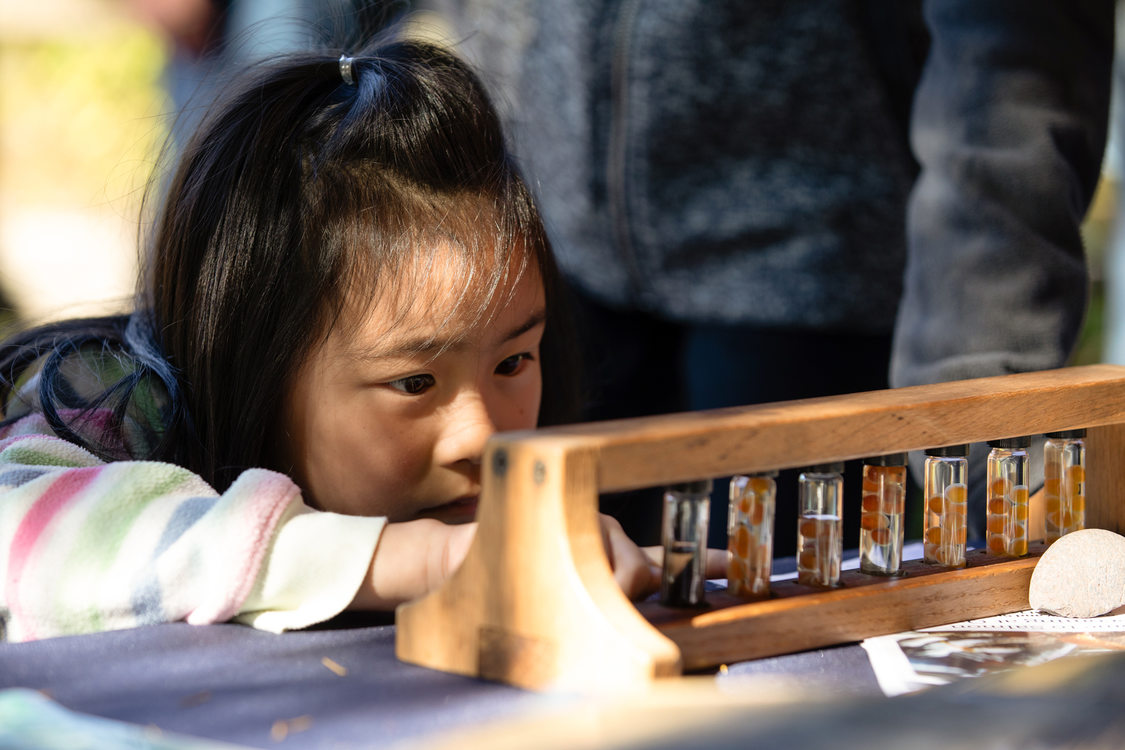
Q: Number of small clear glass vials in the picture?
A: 7